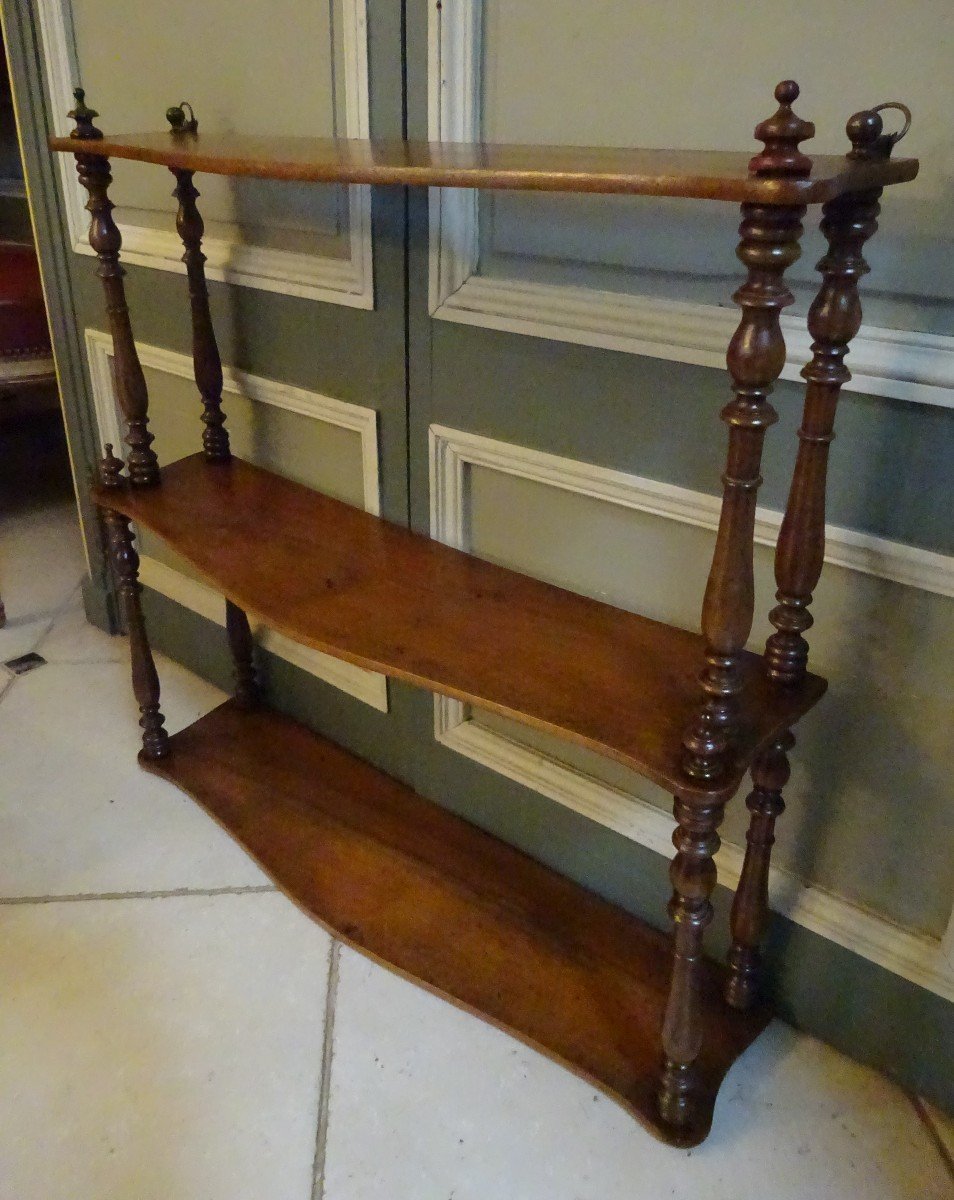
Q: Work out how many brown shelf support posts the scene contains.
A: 8